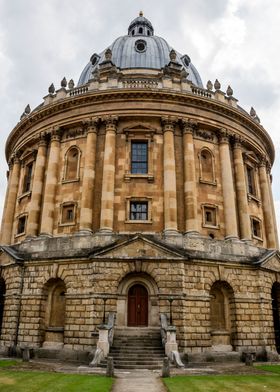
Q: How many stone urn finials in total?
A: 10